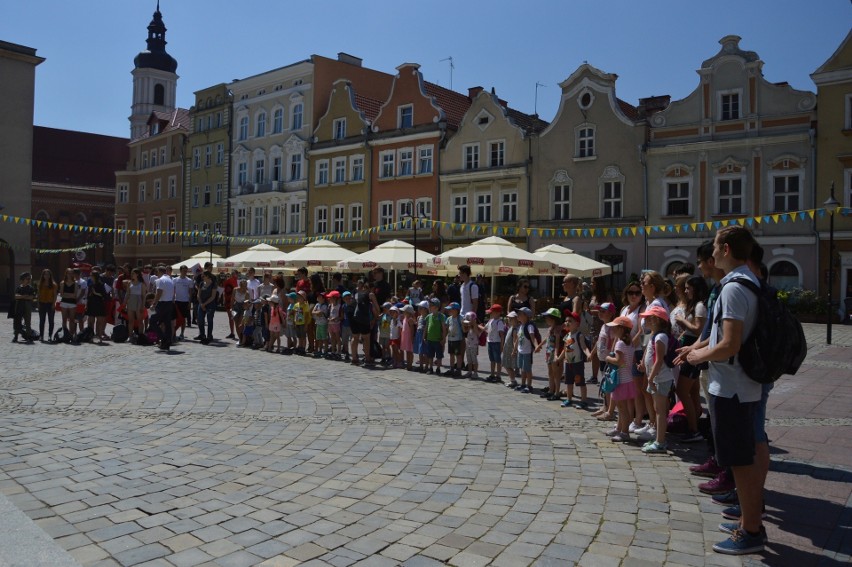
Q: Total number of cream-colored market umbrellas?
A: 6